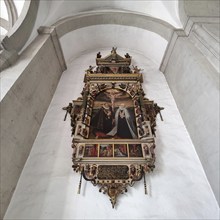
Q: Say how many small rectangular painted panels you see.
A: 4